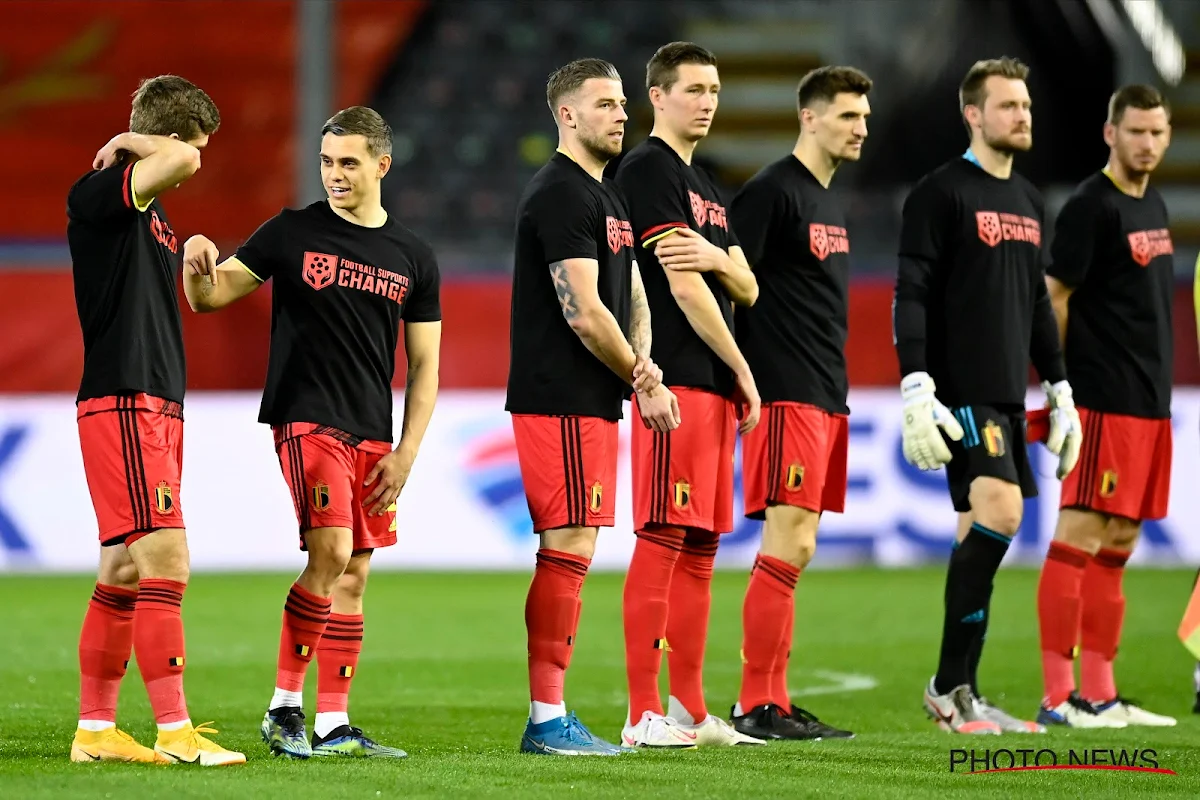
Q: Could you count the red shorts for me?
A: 6